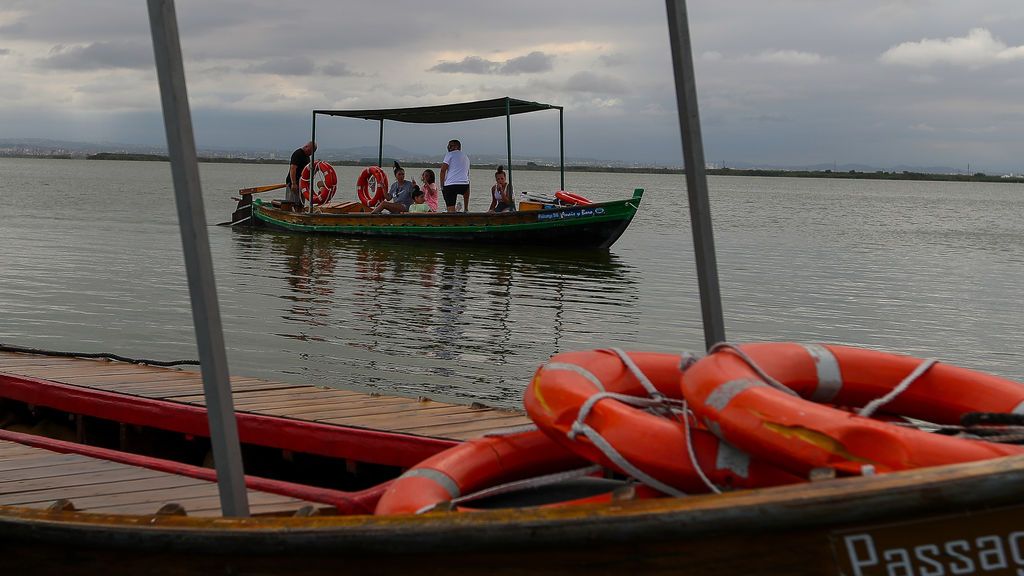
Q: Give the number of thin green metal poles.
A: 4